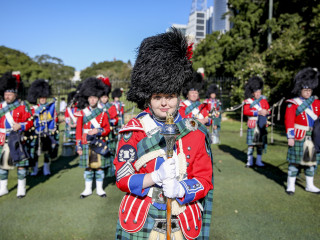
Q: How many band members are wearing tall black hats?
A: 11